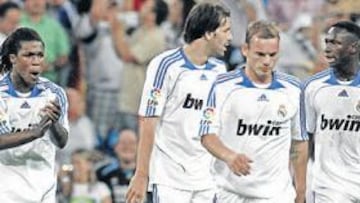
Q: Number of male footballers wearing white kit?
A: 4